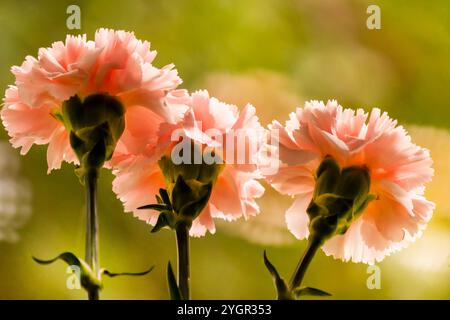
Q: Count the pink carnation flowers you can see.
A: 3